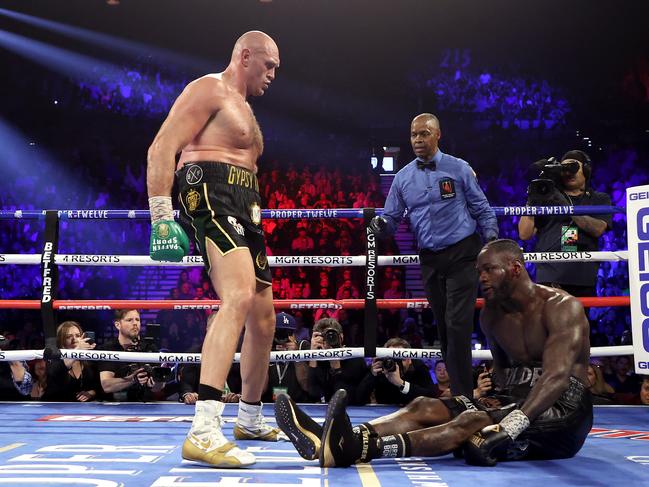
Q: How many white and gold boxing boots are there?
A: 2